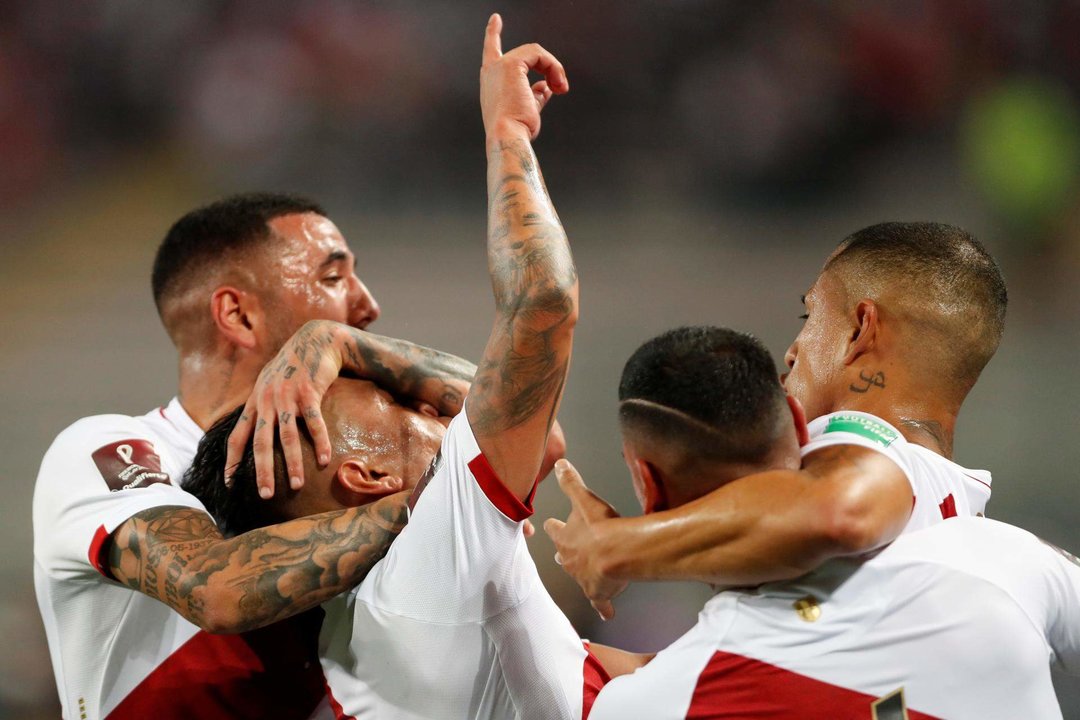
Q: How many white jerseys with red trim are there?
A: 4